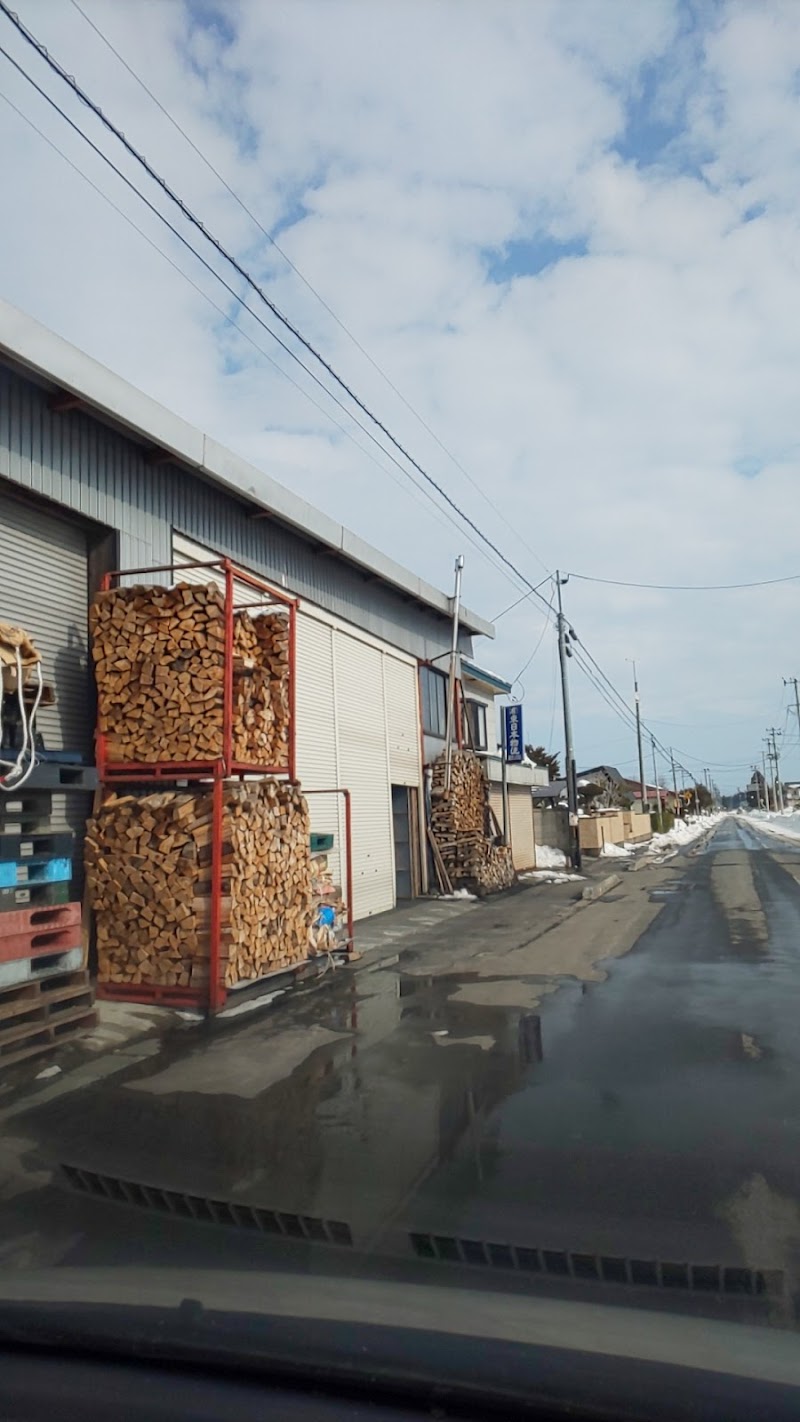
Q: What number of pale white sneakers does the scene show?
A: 0